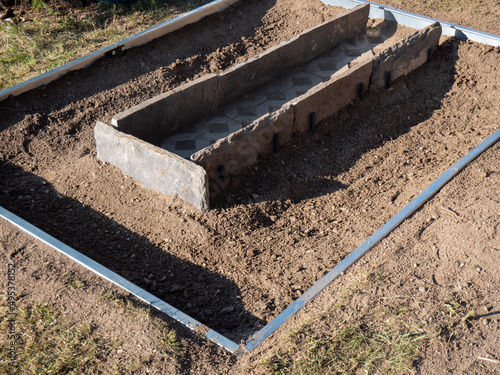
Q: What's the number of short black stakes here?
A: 6